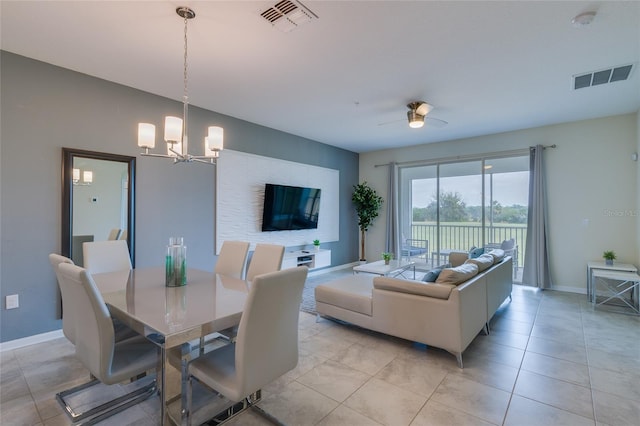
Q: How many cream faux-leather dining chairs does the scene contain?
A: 6